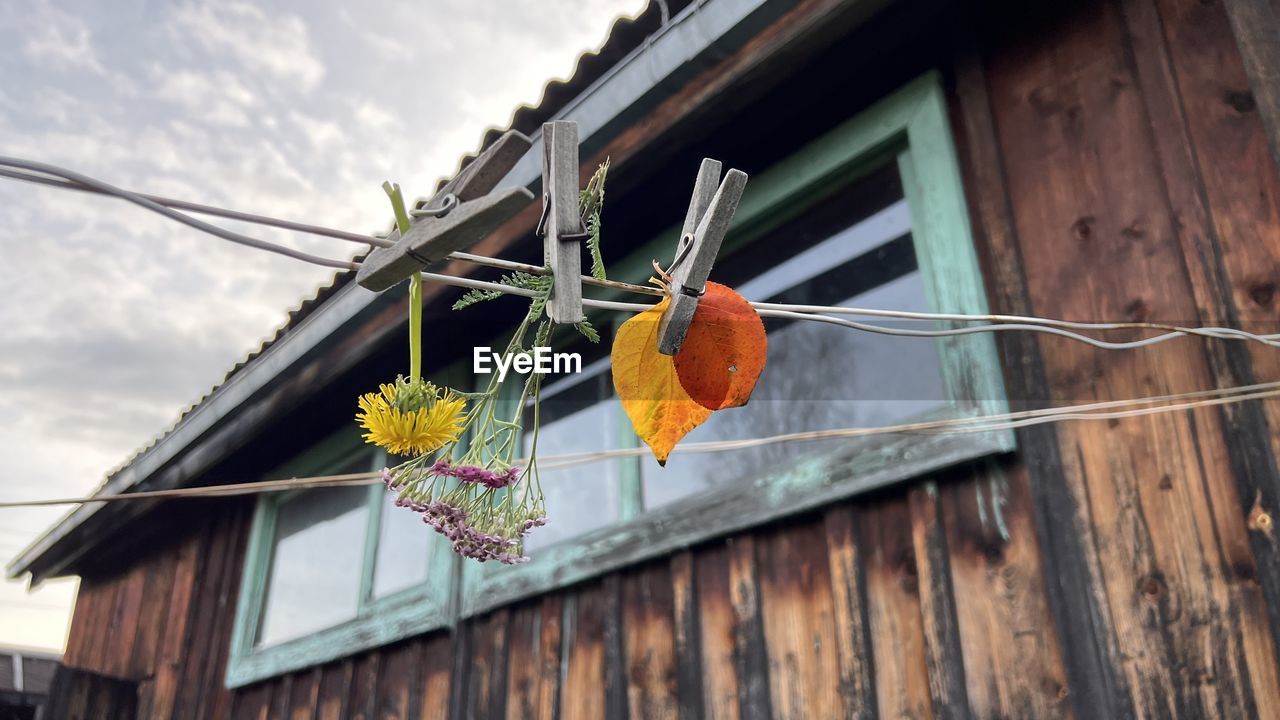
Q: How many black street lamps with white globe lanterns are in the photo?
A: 0